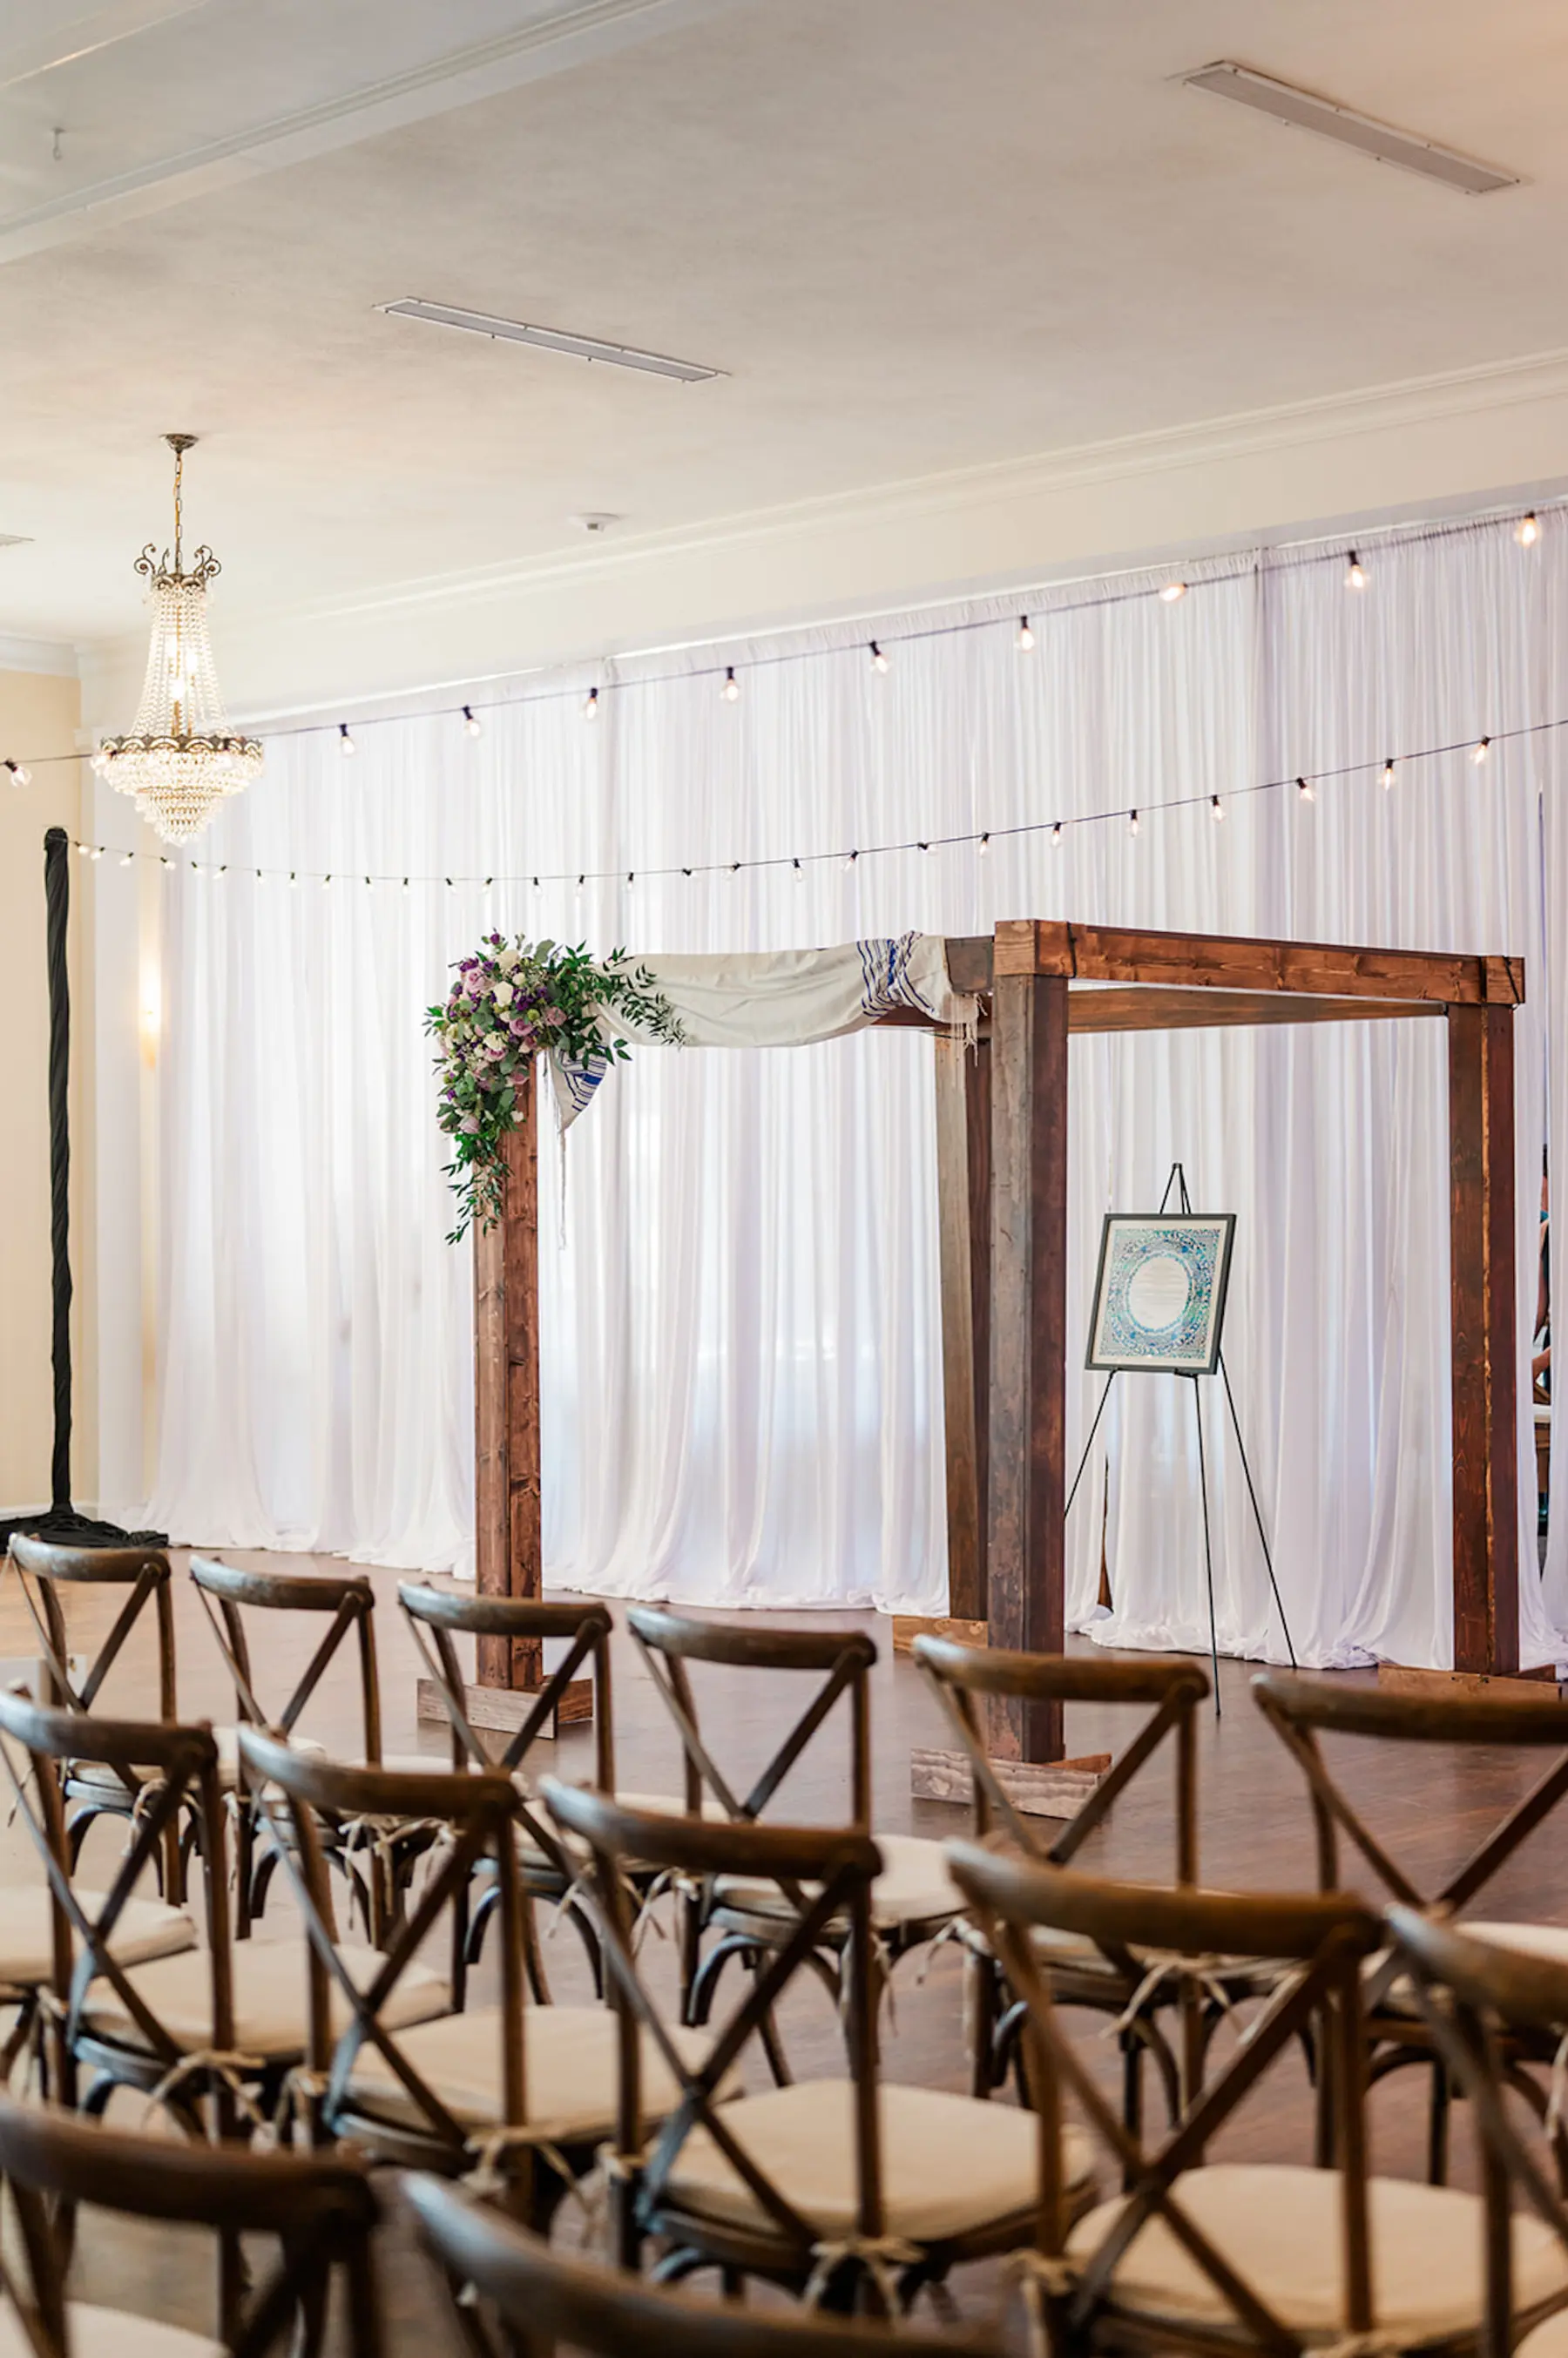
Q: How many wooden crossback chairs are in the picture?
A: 13